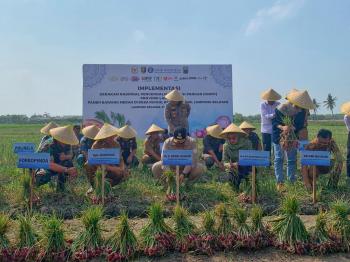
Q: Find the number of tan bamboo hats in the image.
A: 14